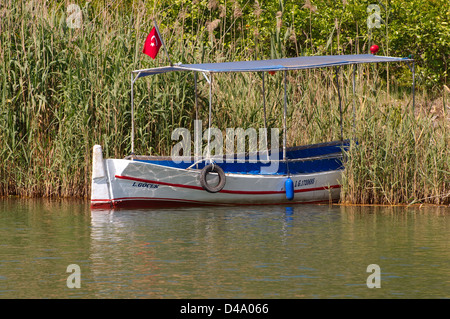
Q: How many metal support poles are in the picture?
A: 8